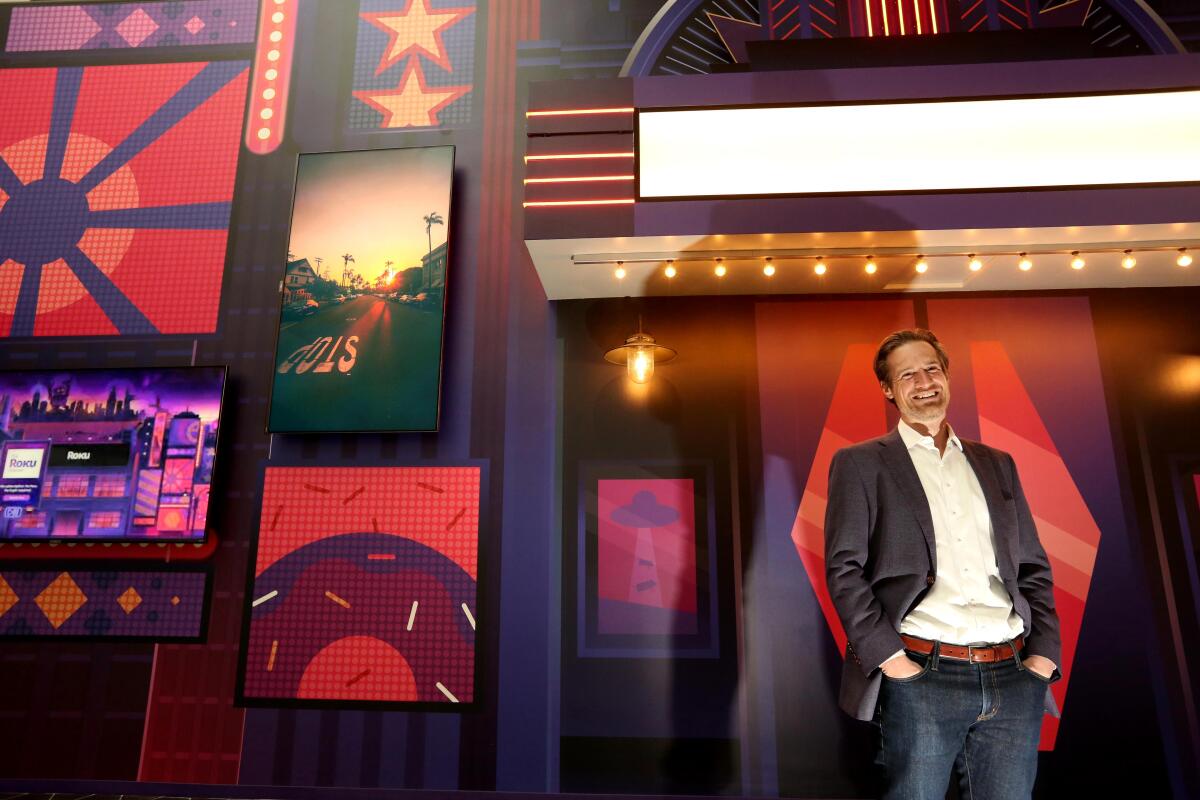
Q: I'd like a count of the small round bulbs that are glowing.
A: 12